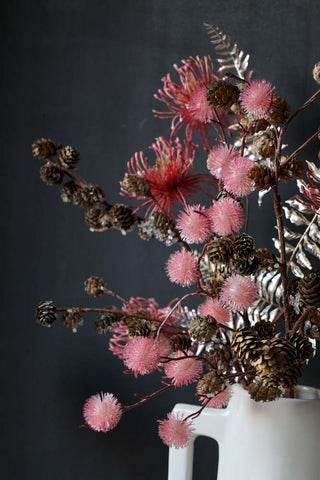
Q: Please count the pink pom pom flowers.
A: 14